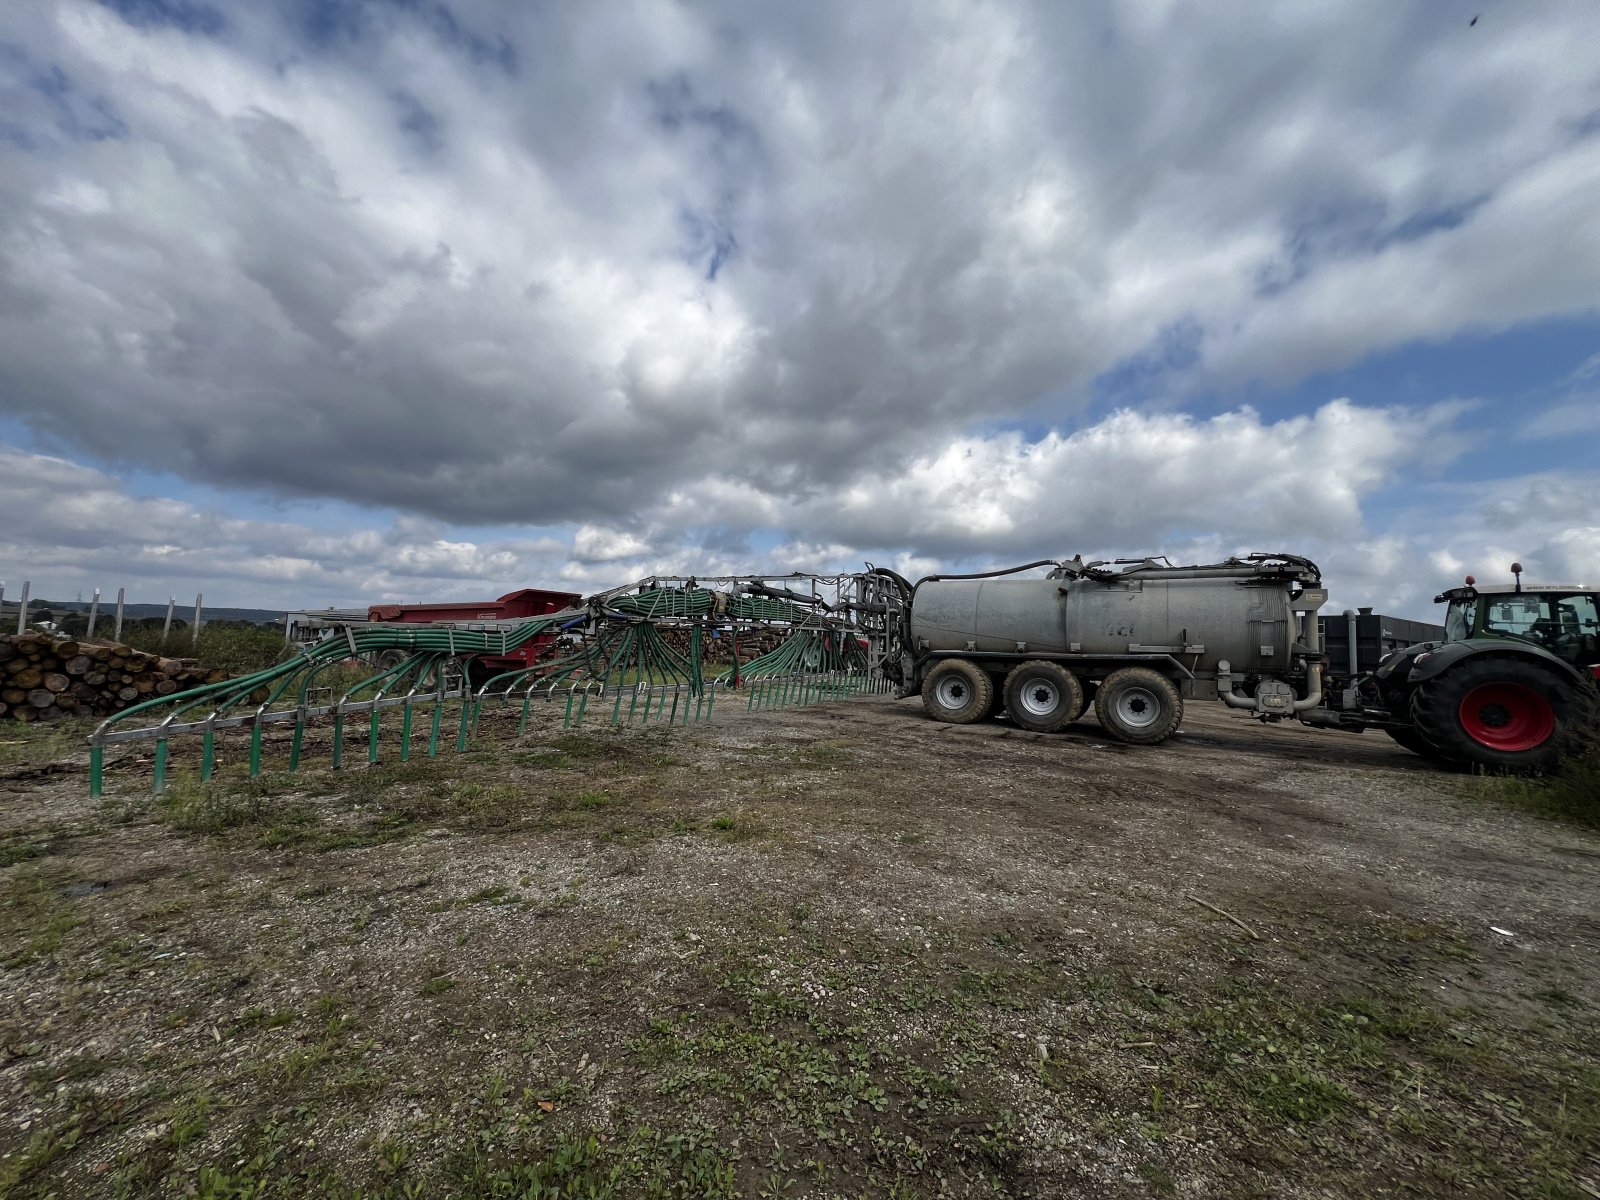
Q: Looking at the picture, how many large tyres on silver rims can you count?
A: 3